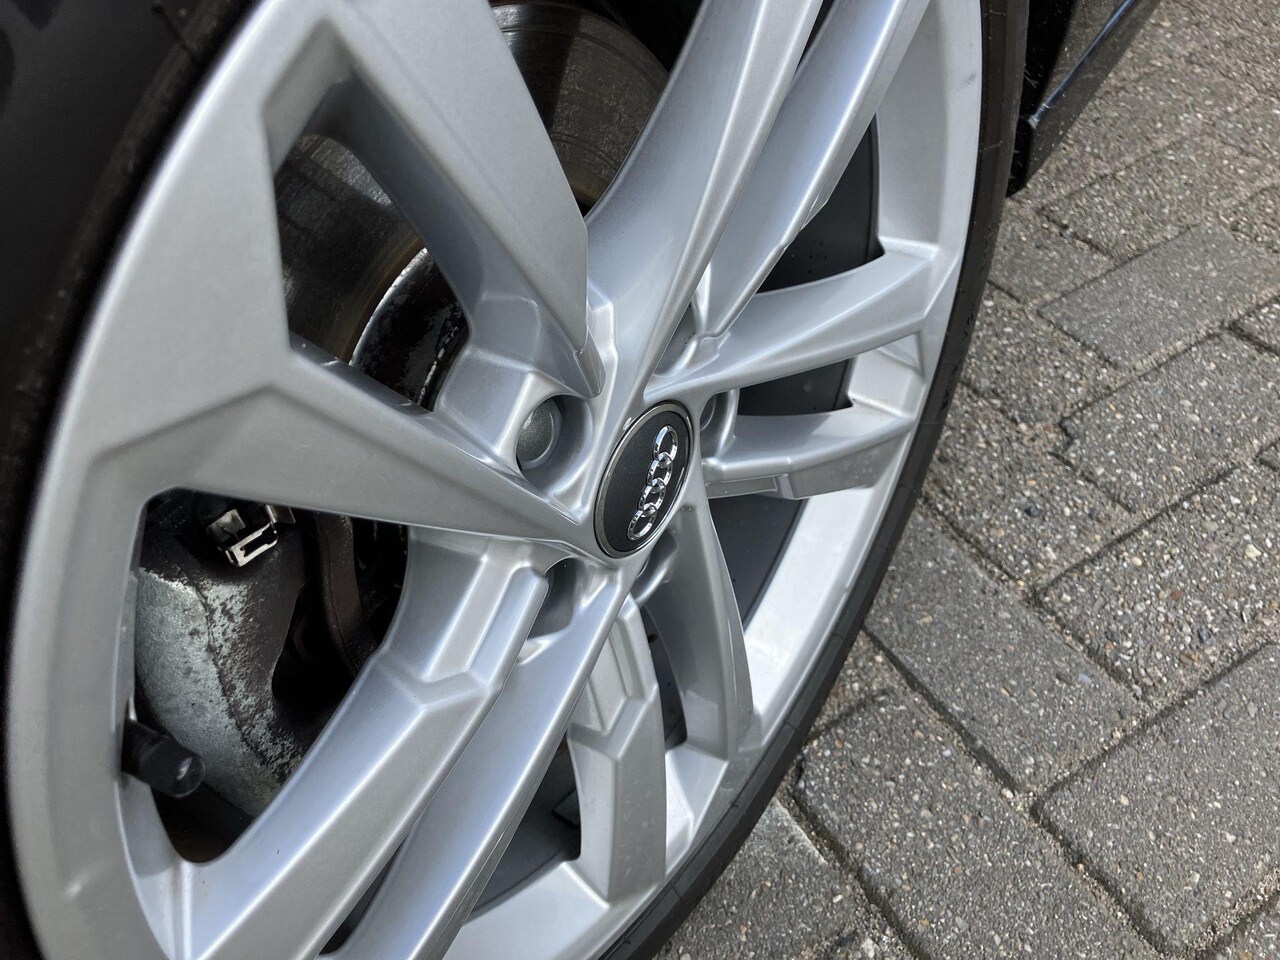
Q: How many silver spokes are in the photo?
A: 10